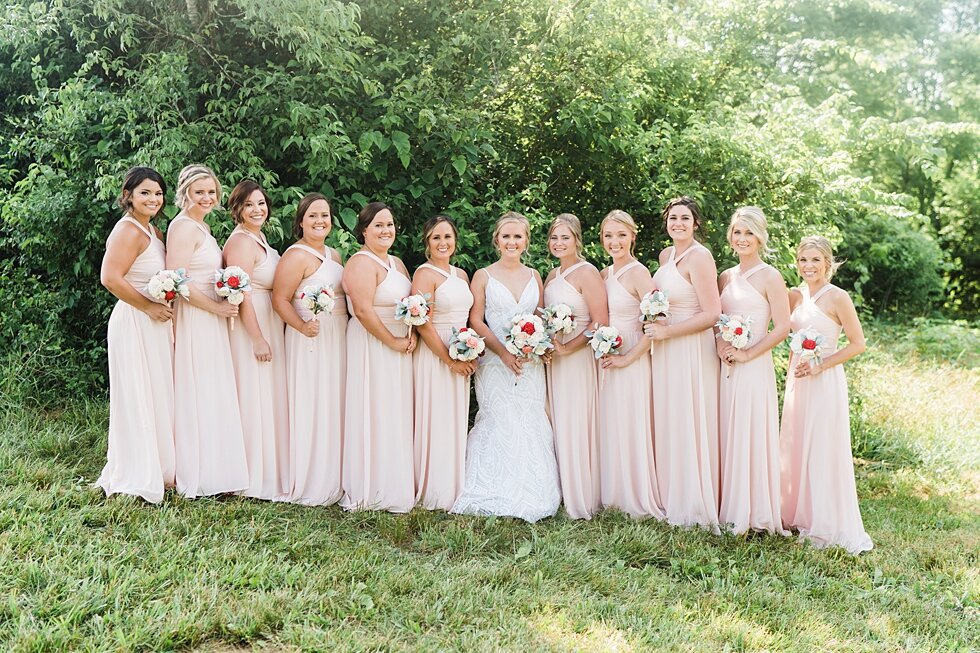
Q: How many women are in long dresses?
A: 12